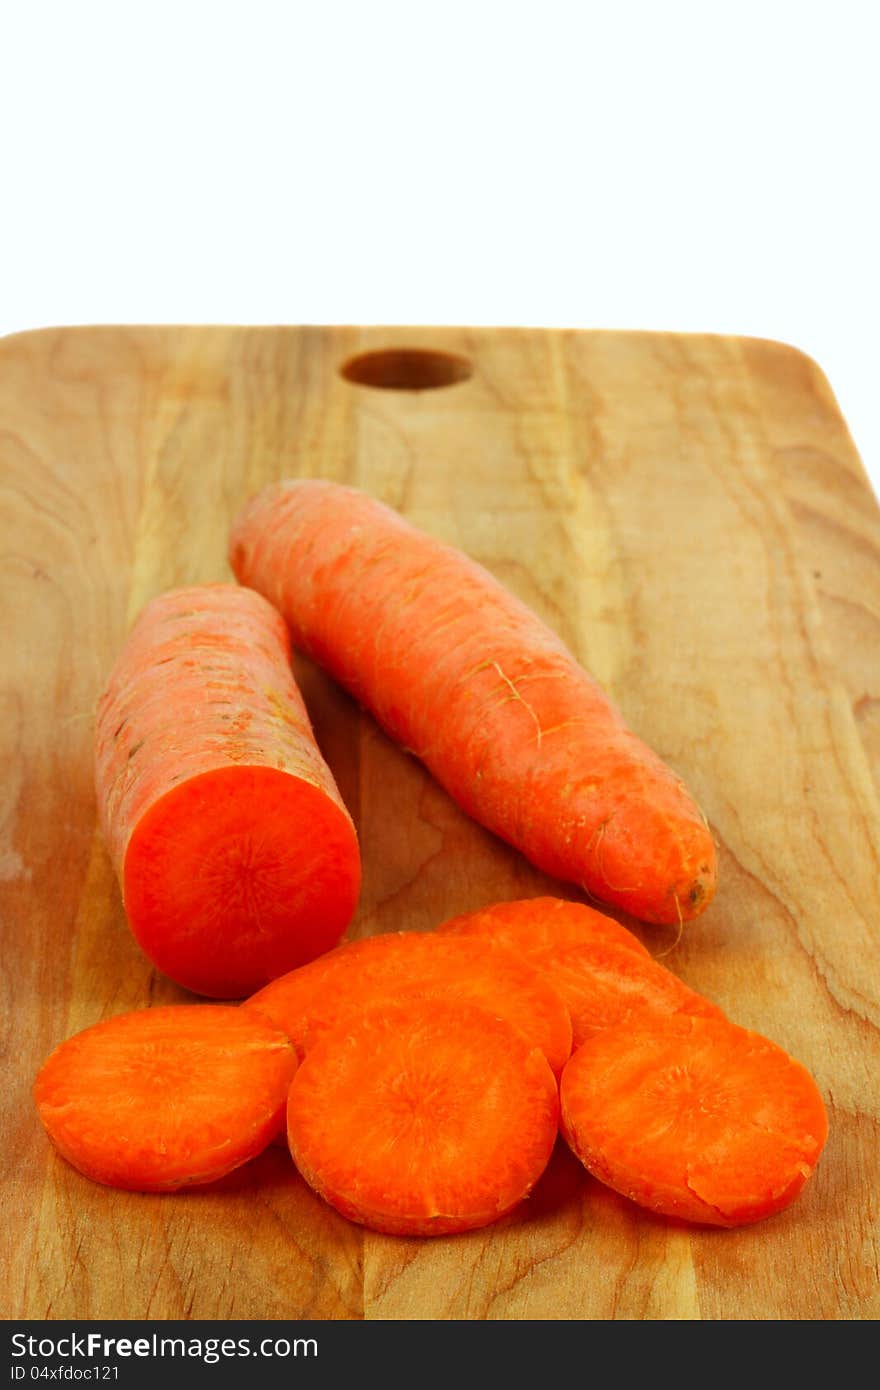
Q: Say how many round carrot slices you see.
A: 6